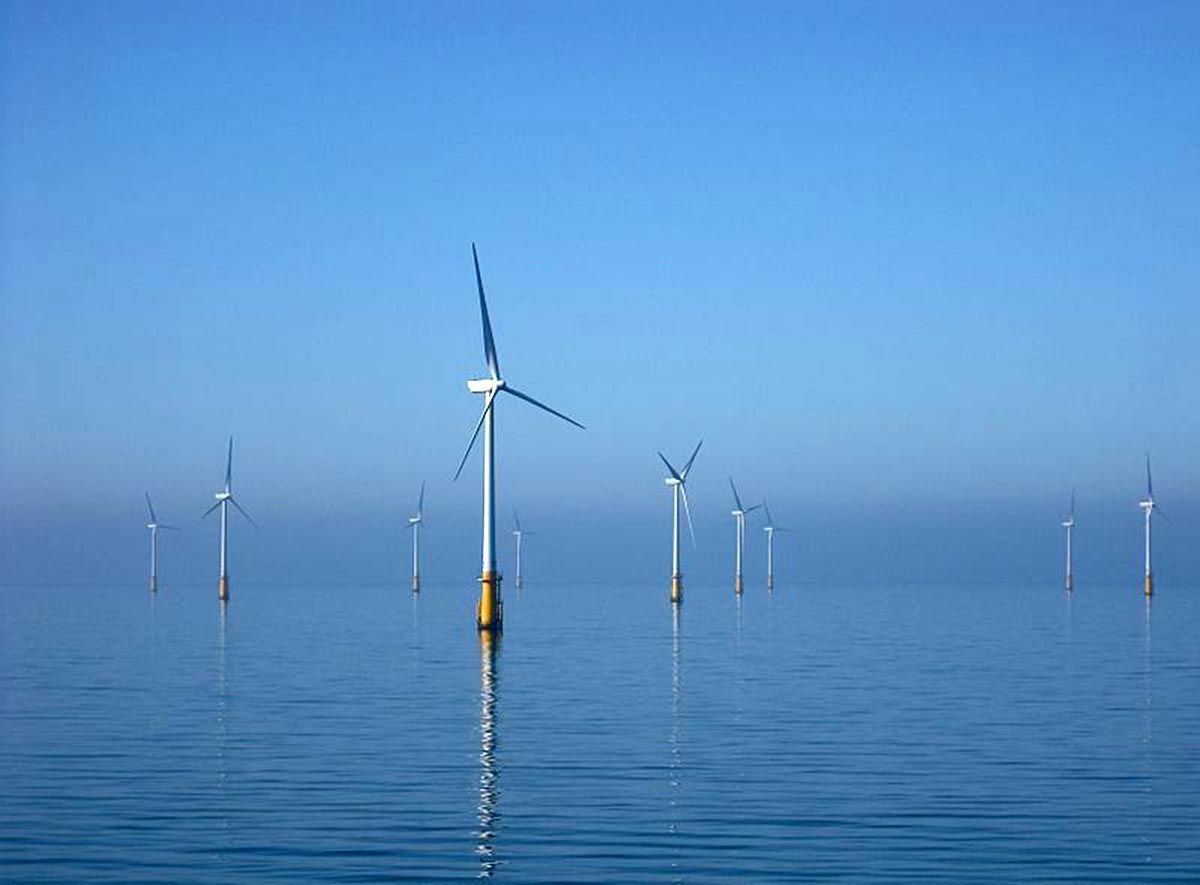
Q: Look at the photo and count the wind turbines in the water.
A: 10